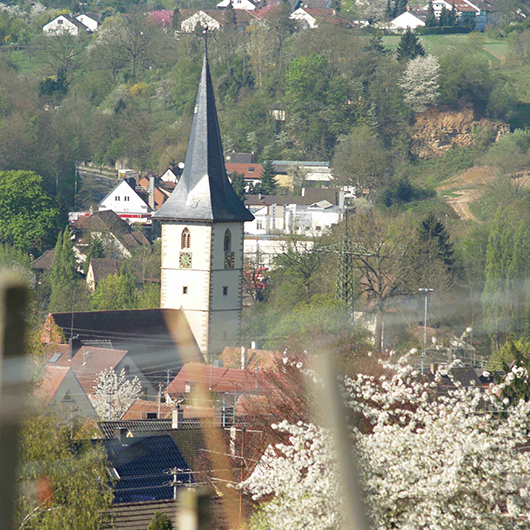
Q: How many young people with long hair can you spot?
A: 0